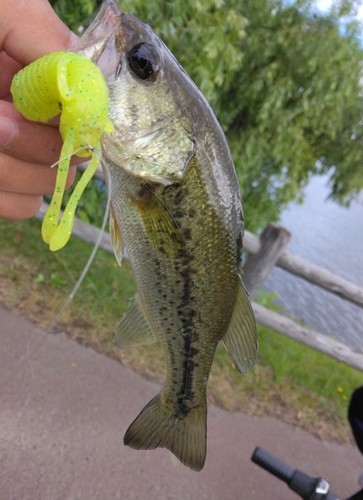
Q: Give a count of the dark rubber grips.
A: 1